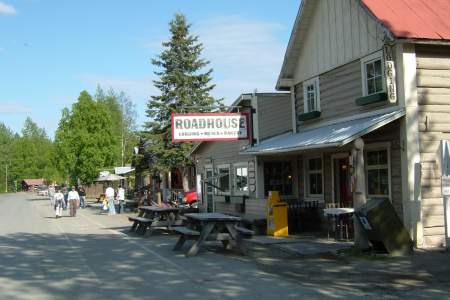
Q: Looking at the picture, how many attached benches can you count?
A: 4